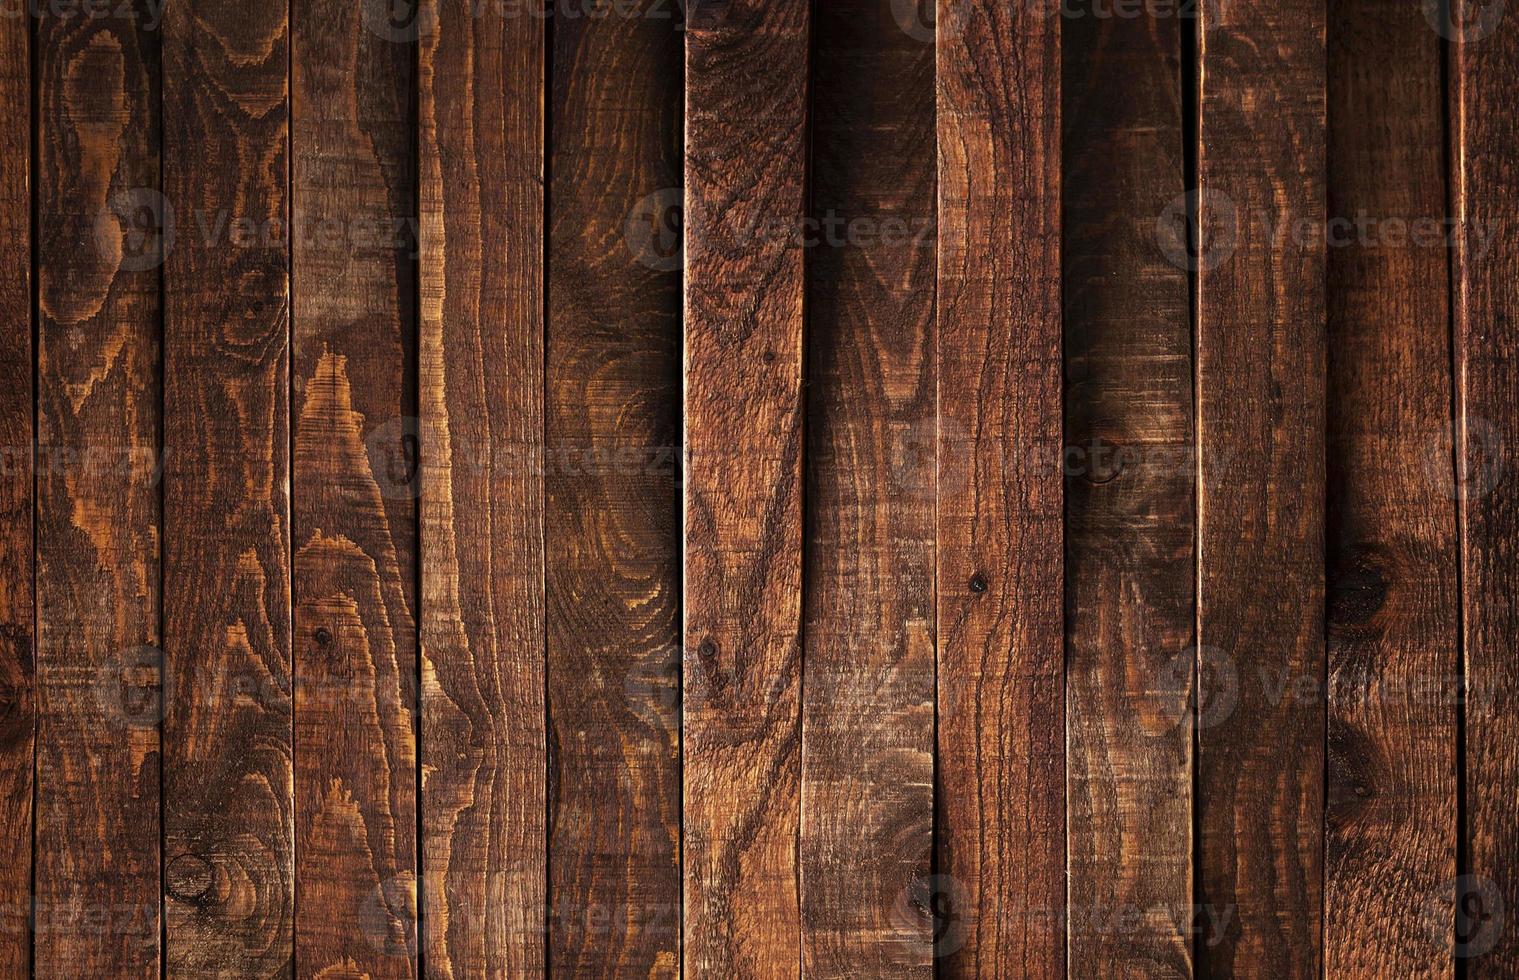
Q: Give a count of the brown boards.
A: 13